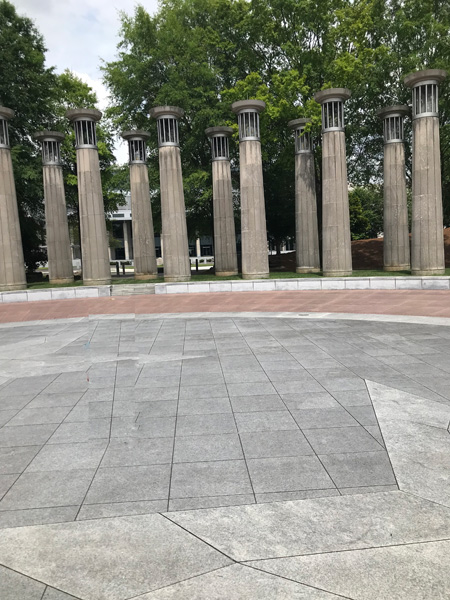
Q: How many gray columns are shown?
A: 11